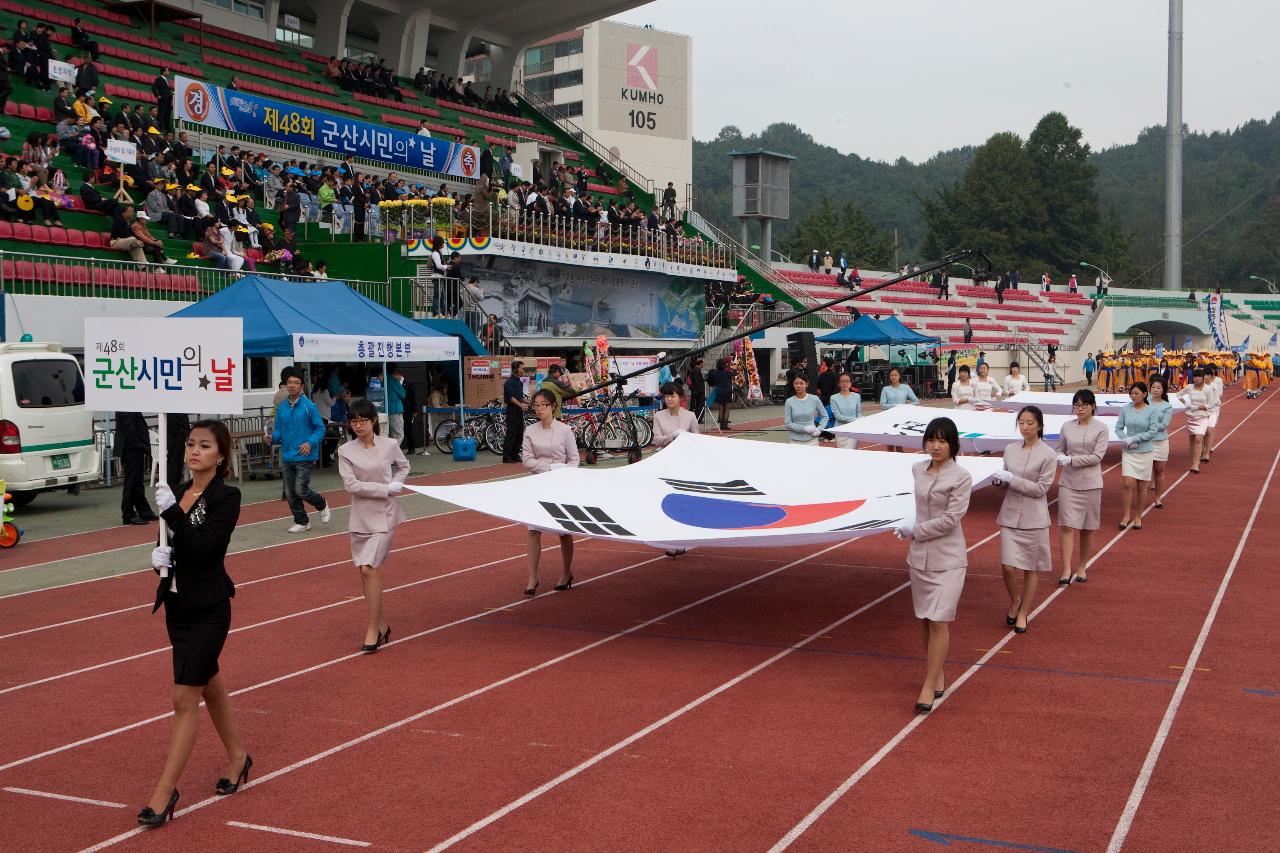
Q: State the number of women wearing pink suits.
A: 6